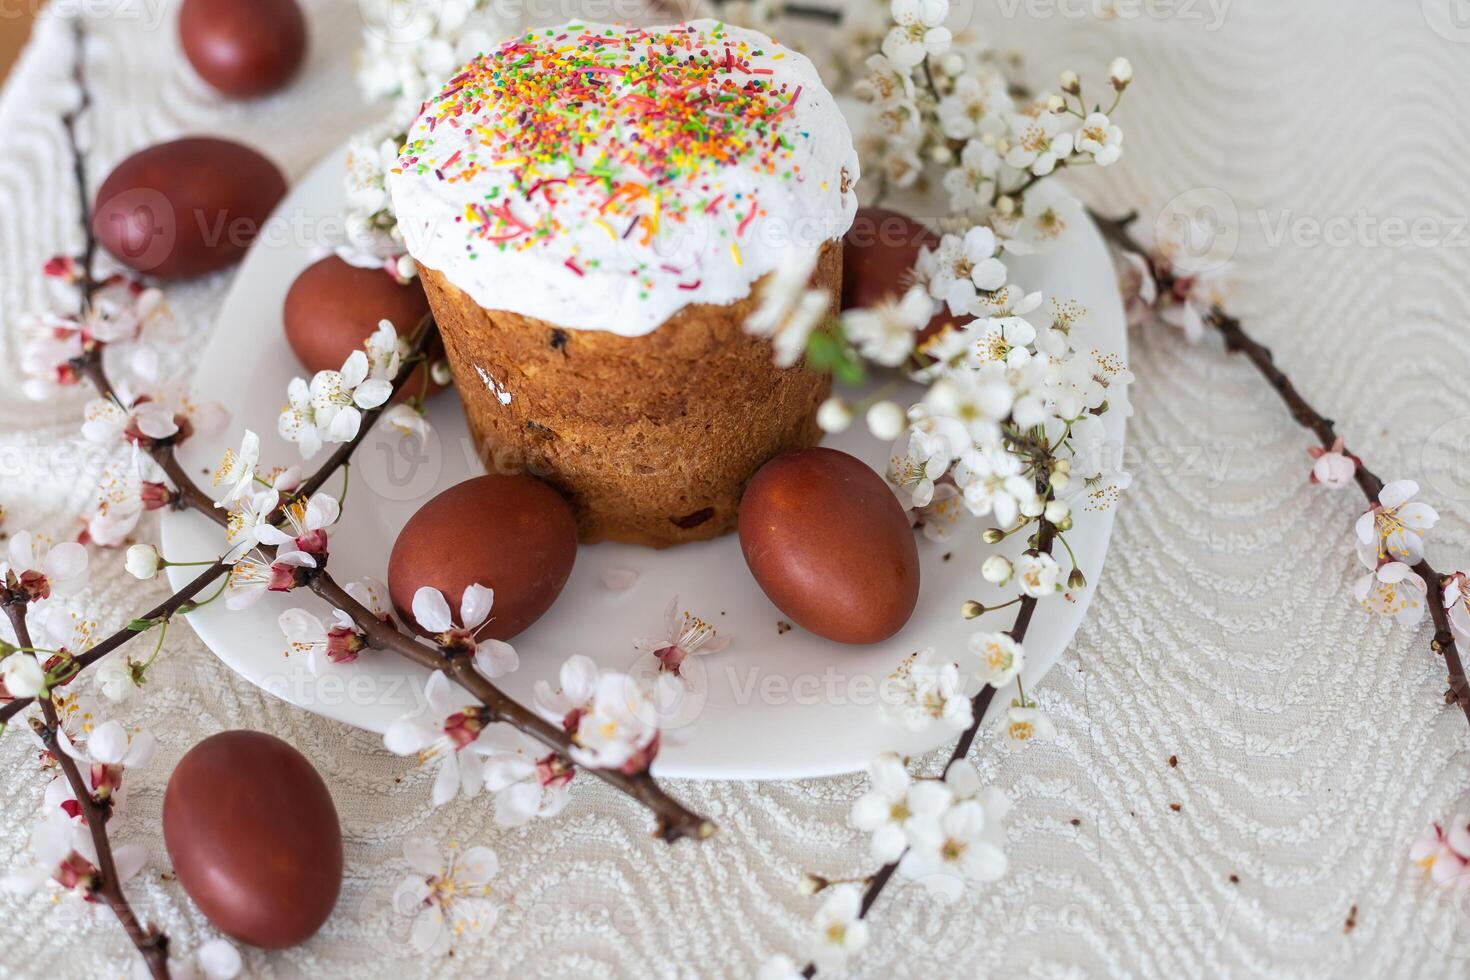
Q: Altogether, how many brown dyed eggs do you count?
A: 7